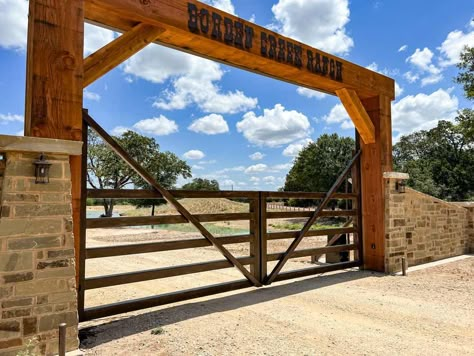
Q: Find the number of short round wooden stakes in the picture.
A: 2